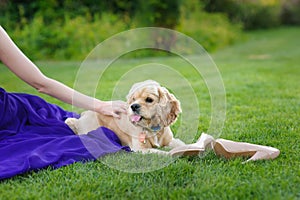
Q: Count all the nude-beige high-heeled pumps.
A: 2